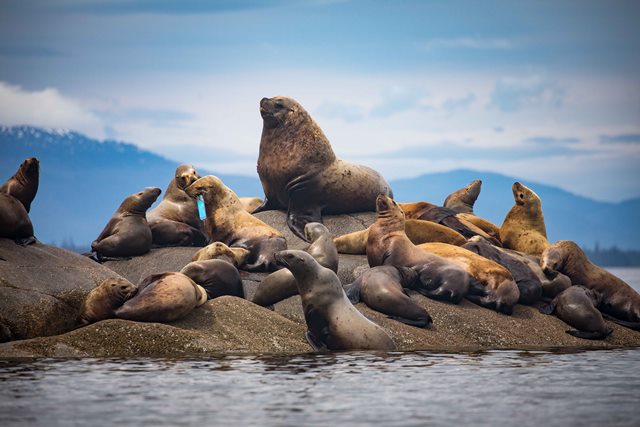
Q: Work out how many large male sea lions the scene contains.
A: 1